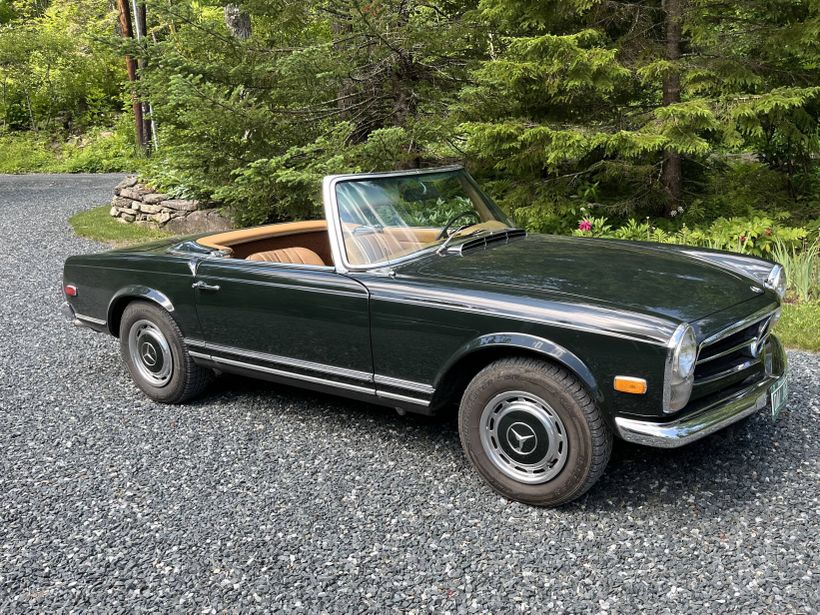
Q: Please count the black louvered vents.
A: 1